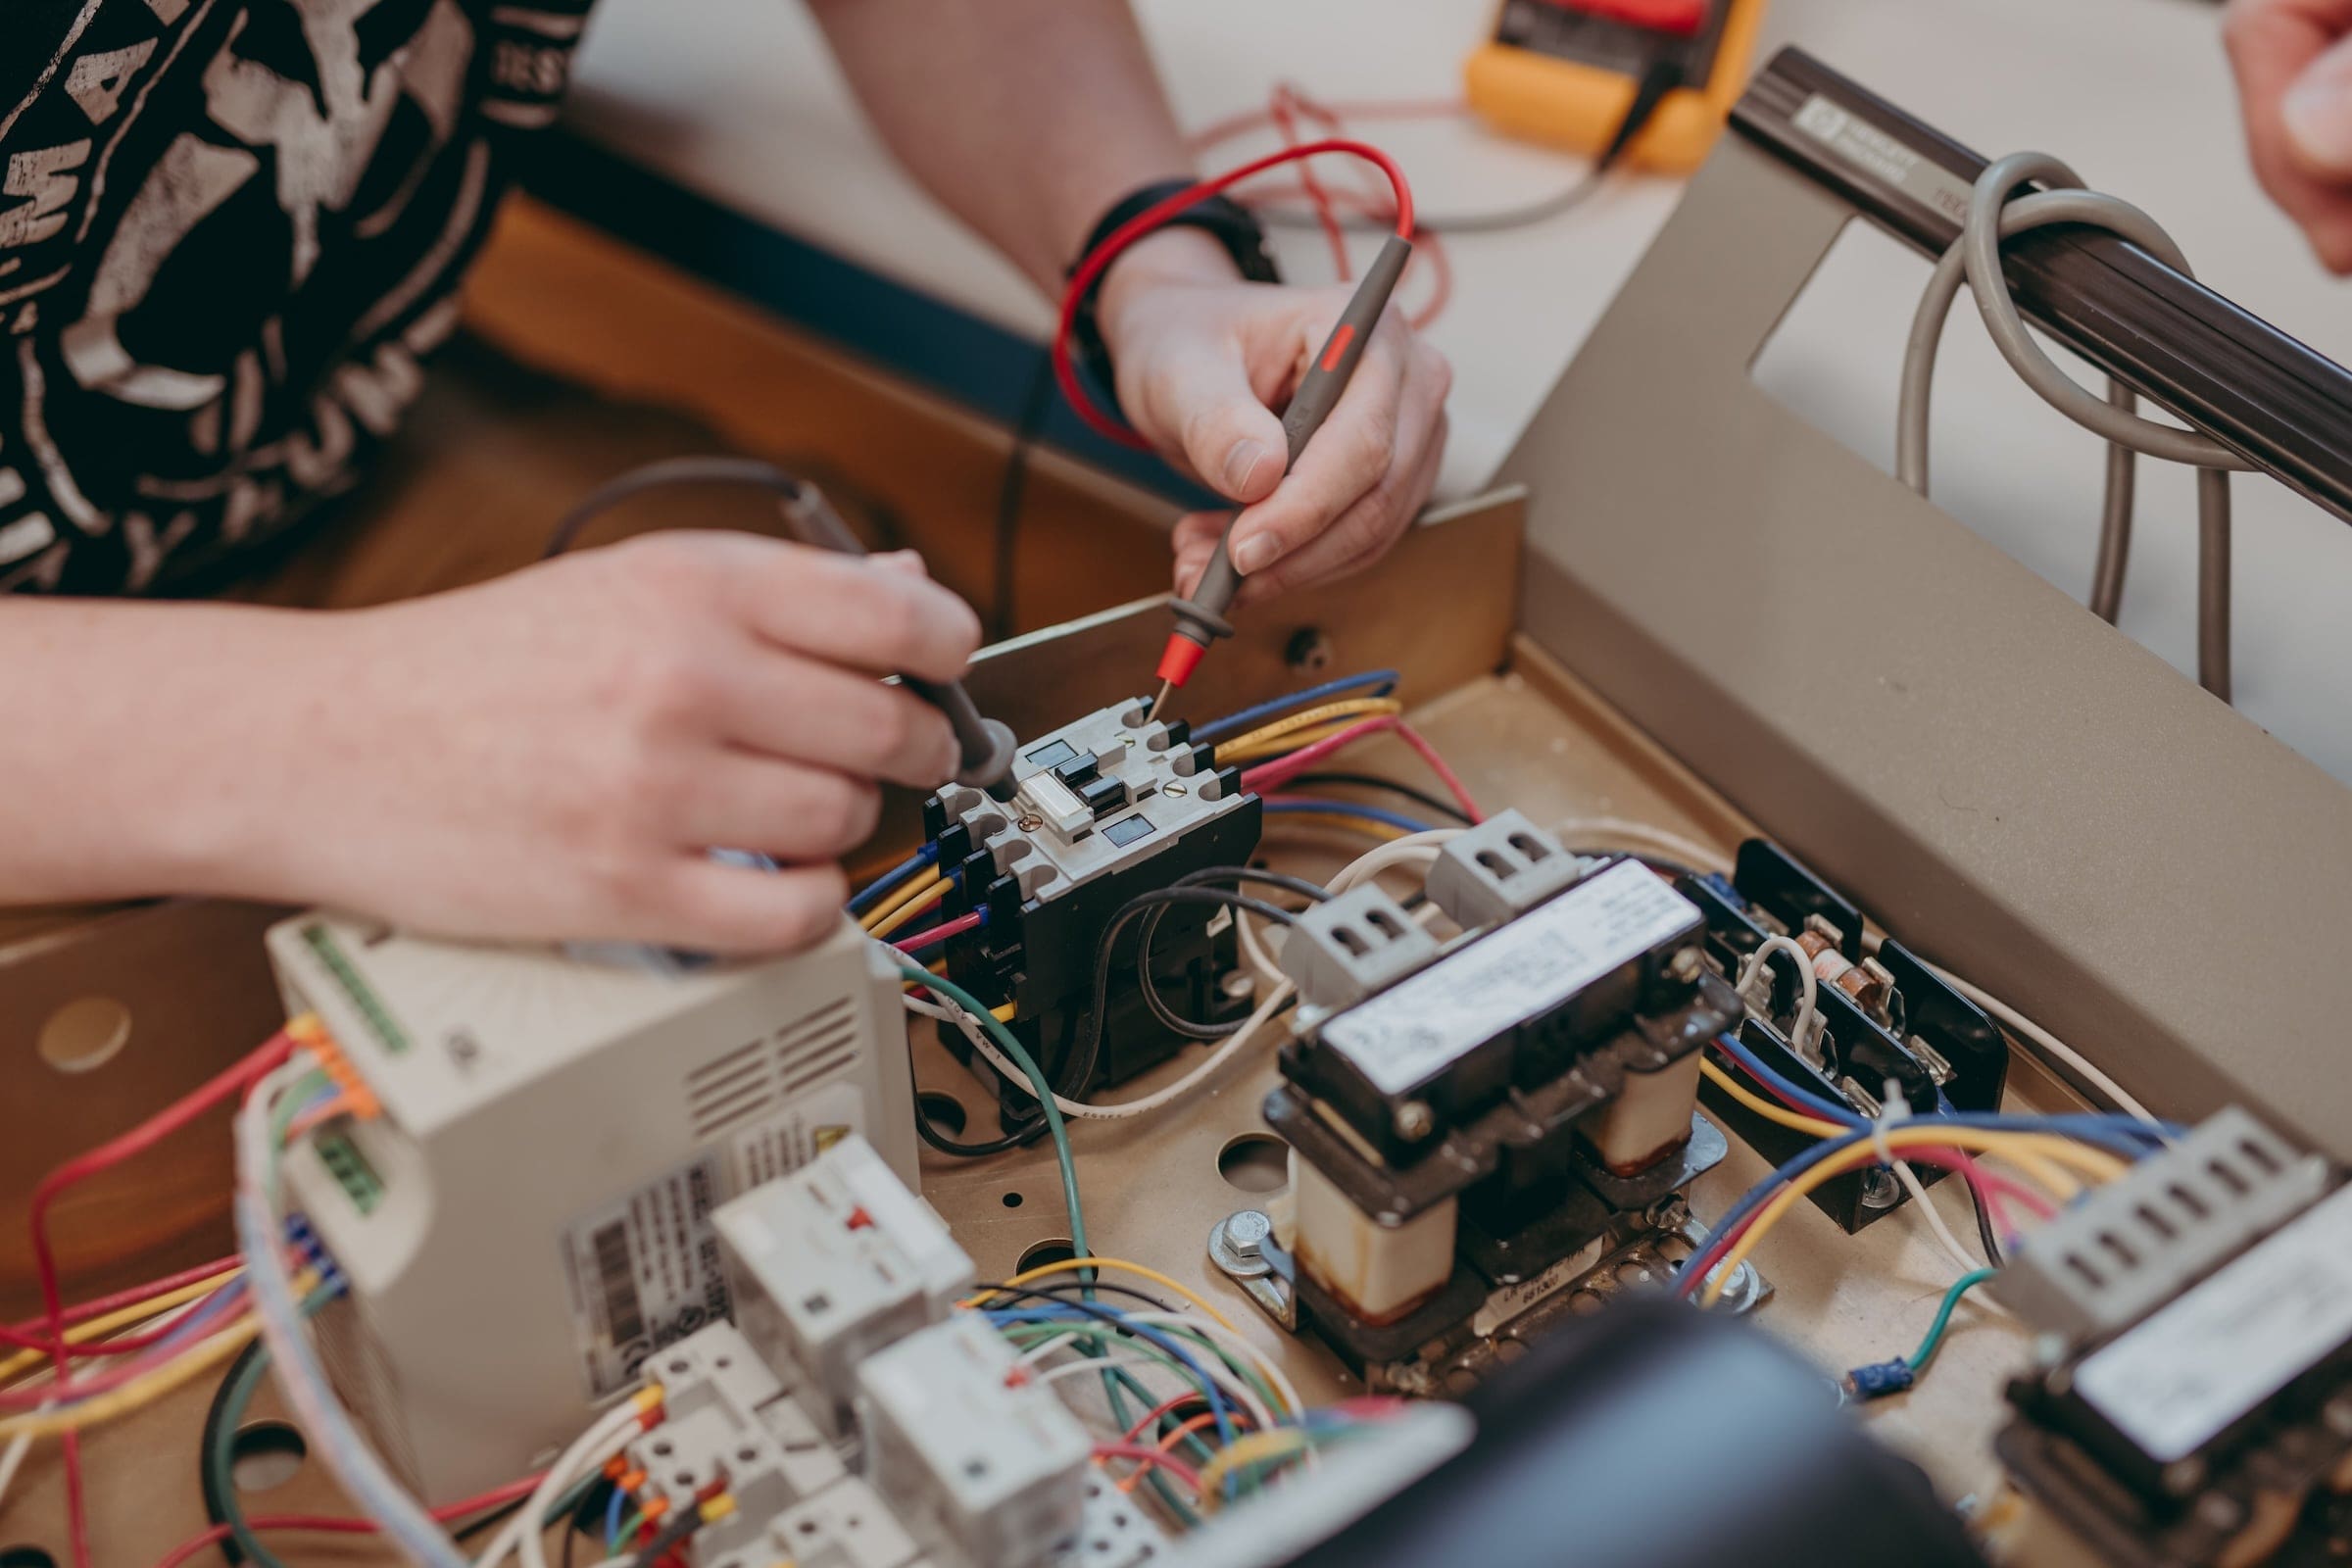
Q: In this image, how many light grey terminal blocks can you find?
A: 3